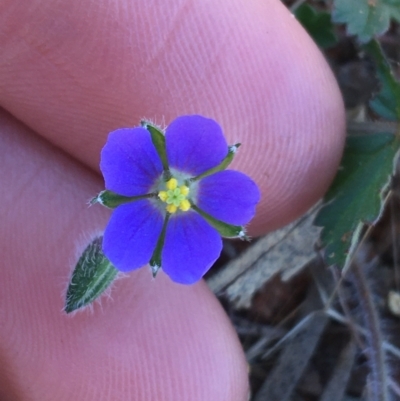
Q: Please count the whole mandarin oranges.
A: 0